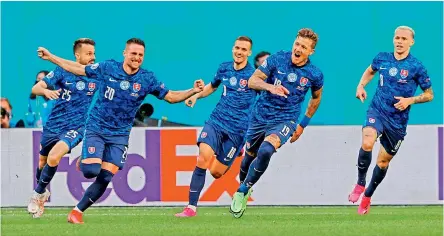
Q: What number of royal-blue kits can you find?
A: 5